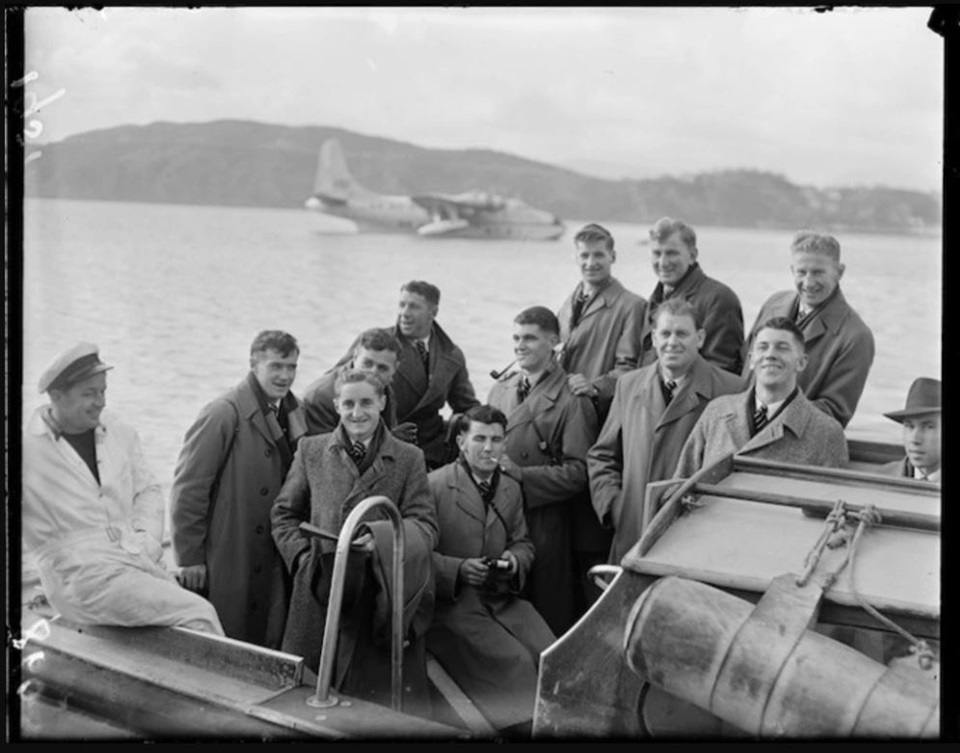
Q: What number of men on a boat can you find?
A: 13